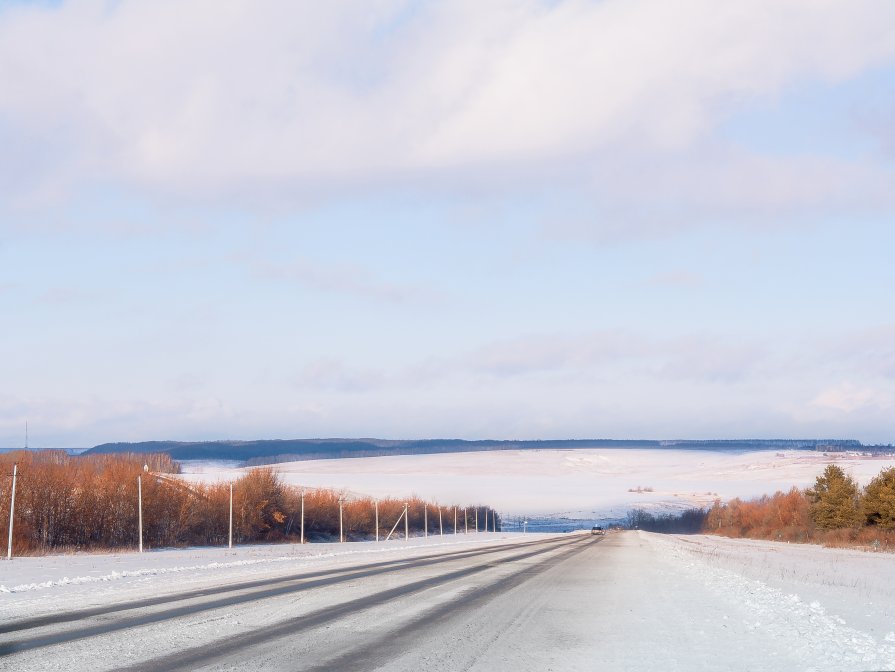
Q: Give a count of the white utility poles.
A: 14